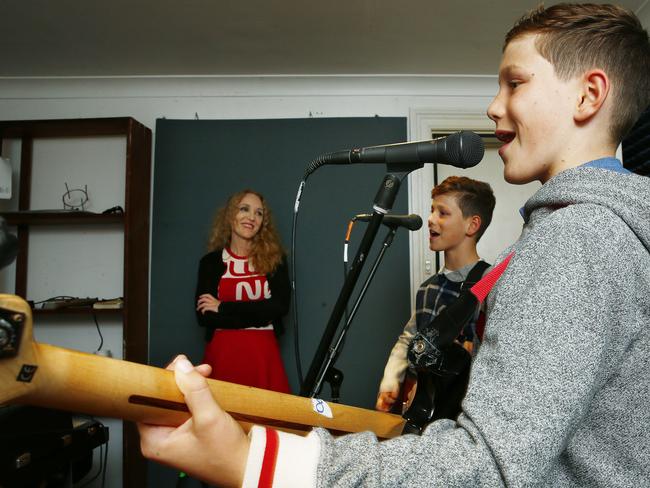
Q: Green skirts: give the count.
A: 0